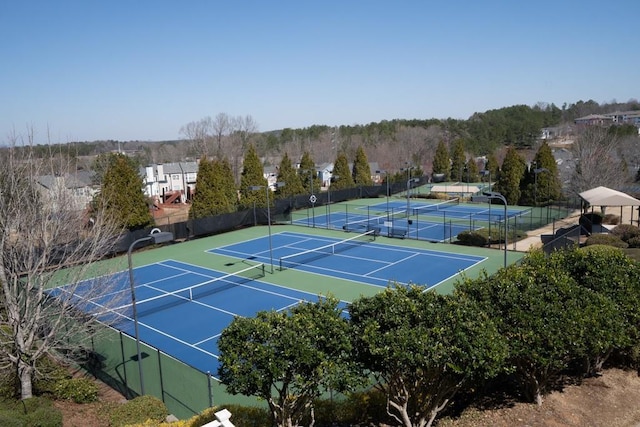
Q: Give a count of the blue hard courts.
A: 4